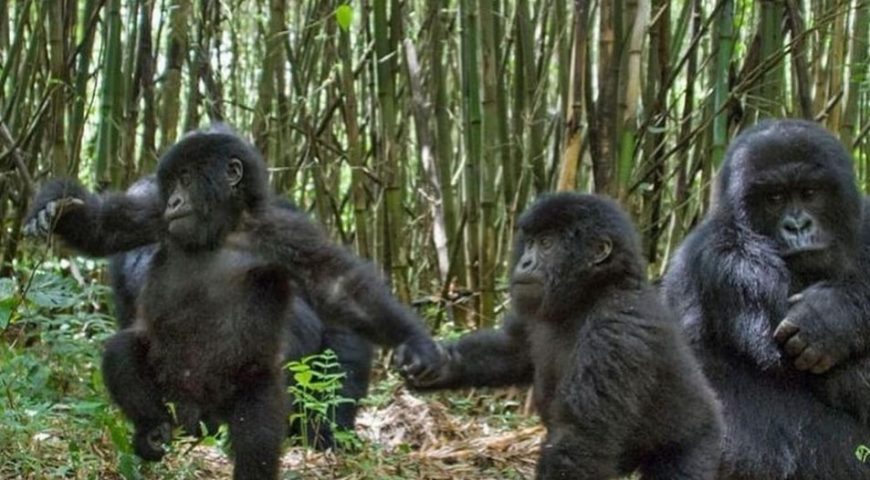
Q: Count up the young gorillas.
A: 2